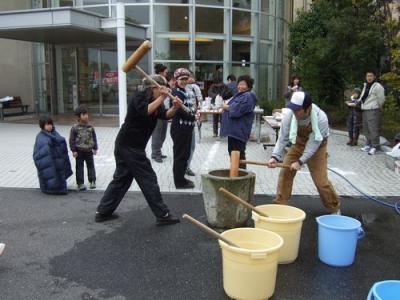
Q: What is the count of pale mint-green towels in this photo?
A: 1